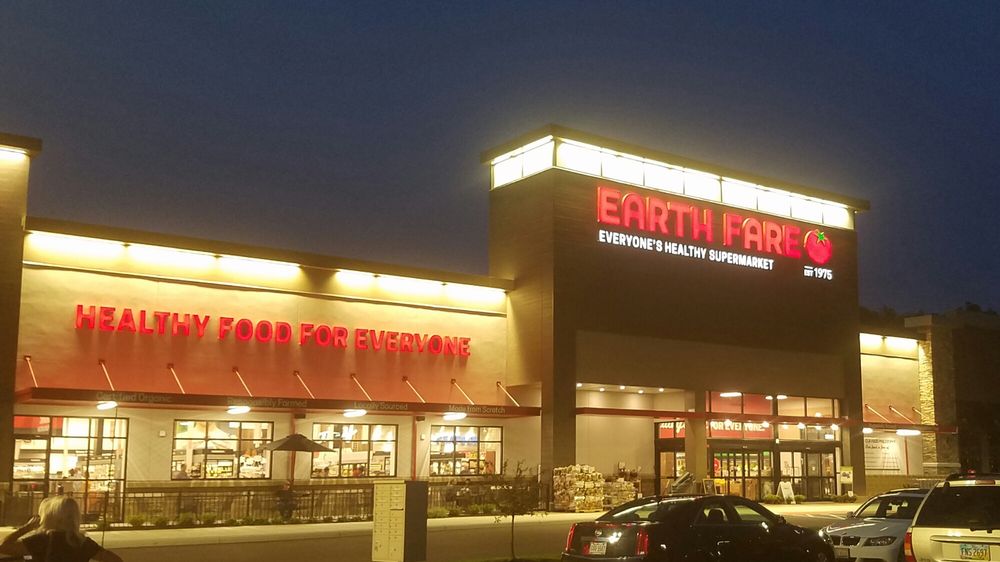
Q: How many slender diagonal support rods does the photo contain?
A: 12